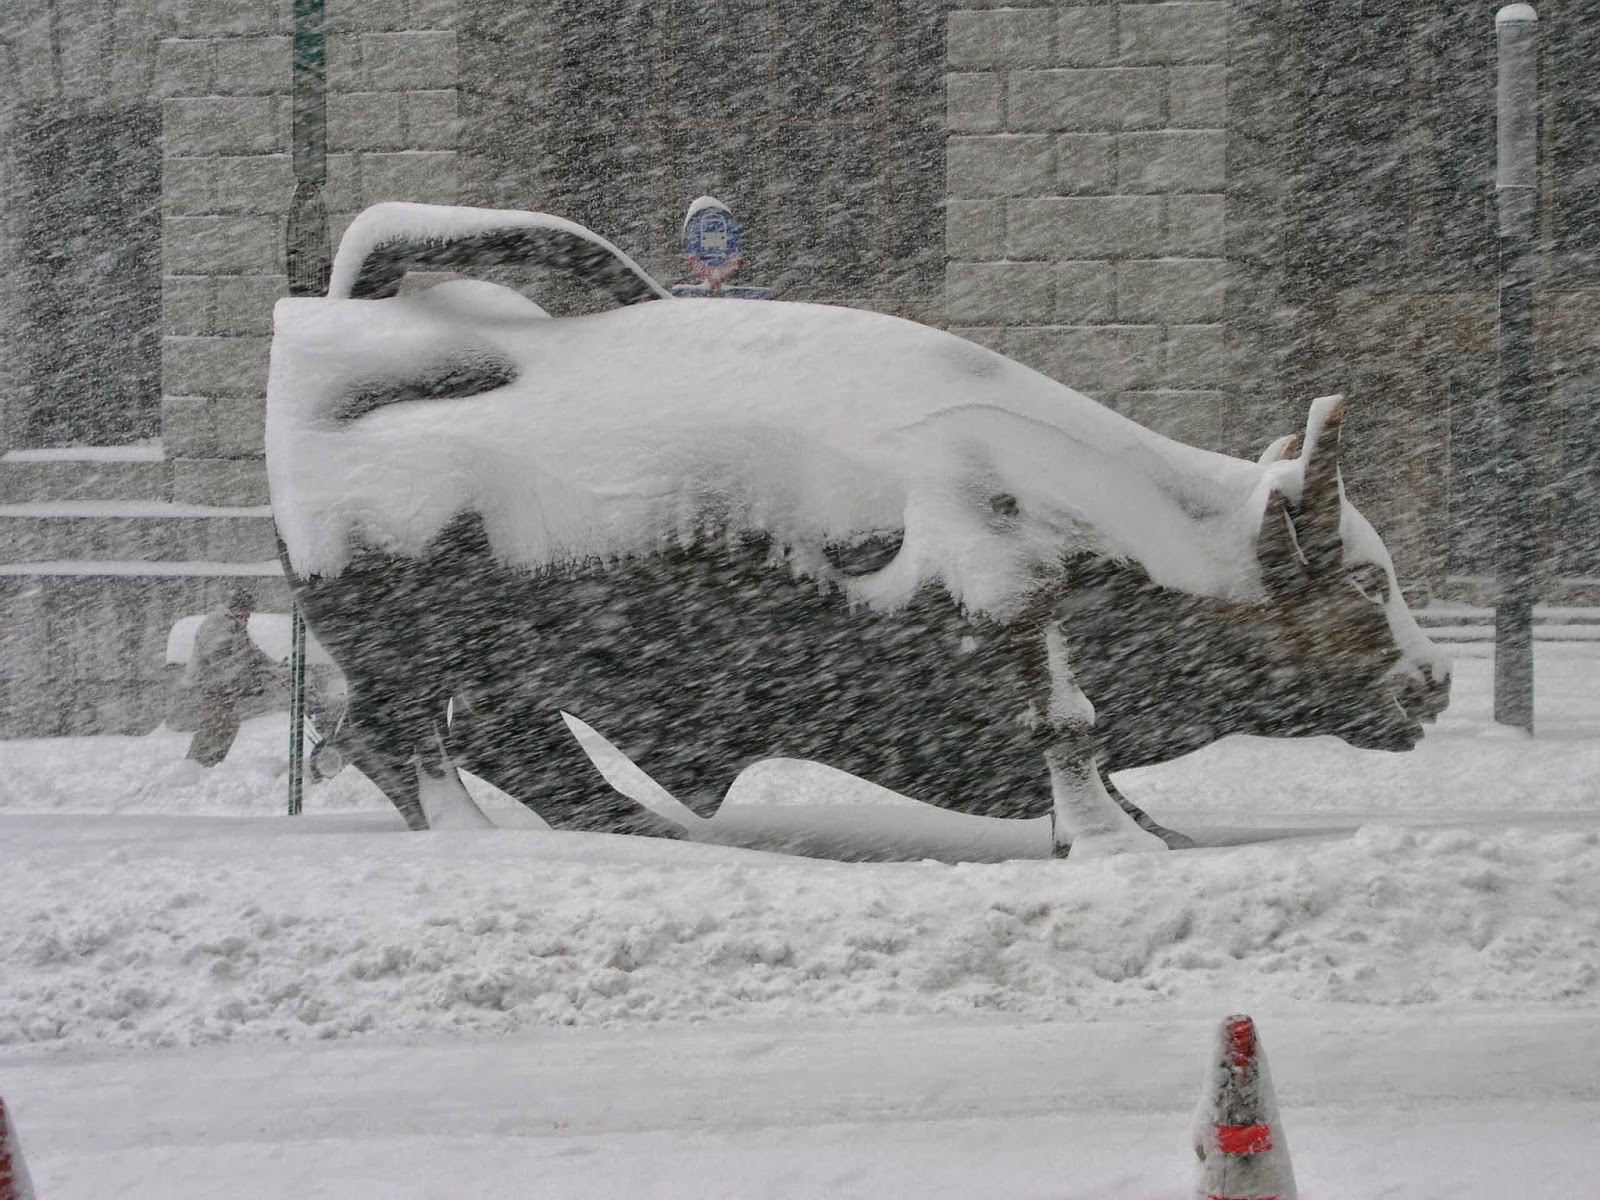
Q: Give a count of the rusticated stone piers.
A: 2